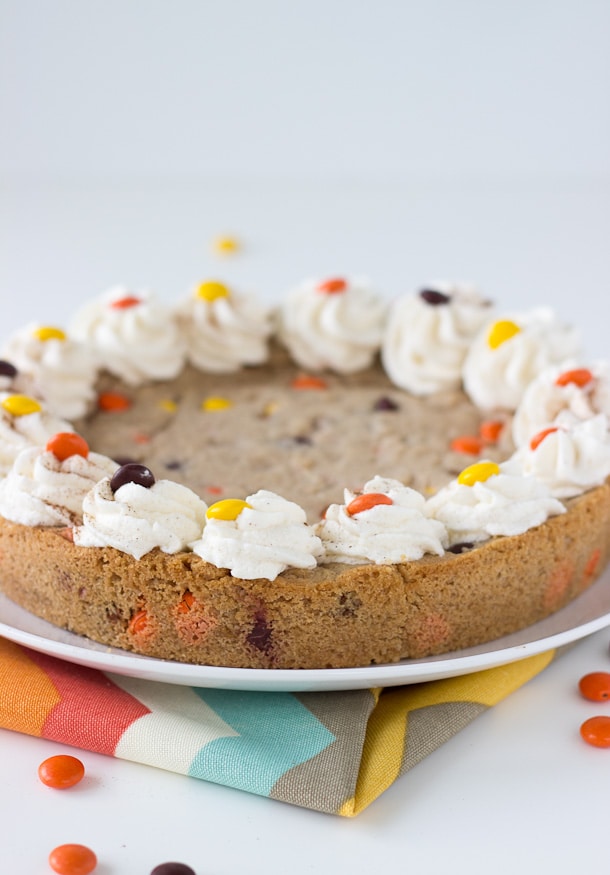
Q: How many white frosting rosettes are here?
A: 15